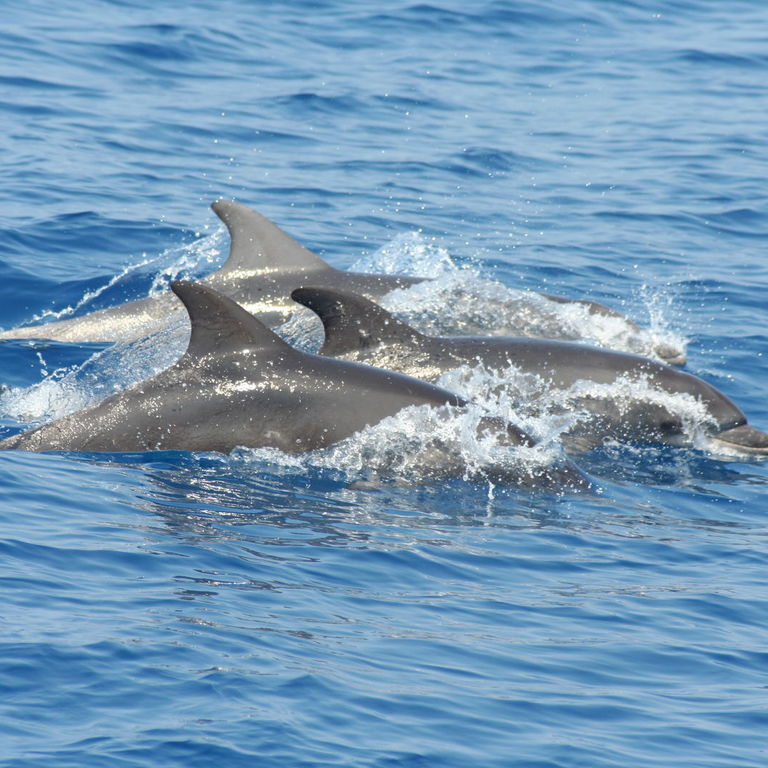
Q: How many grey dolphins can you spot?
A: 3